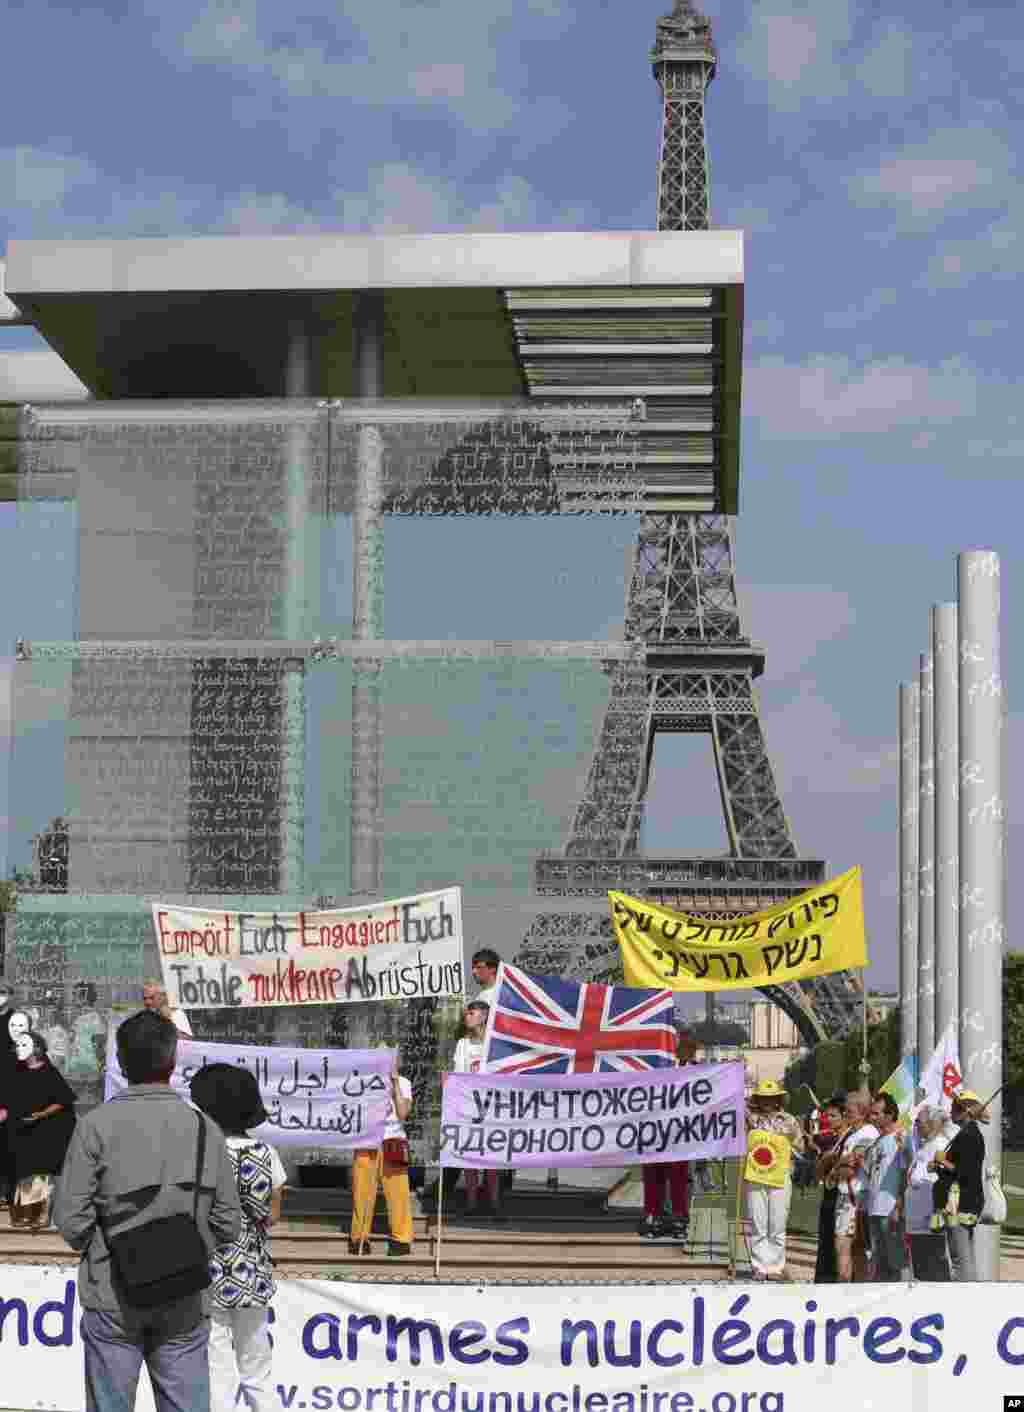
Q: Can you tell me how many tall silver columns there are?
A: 4